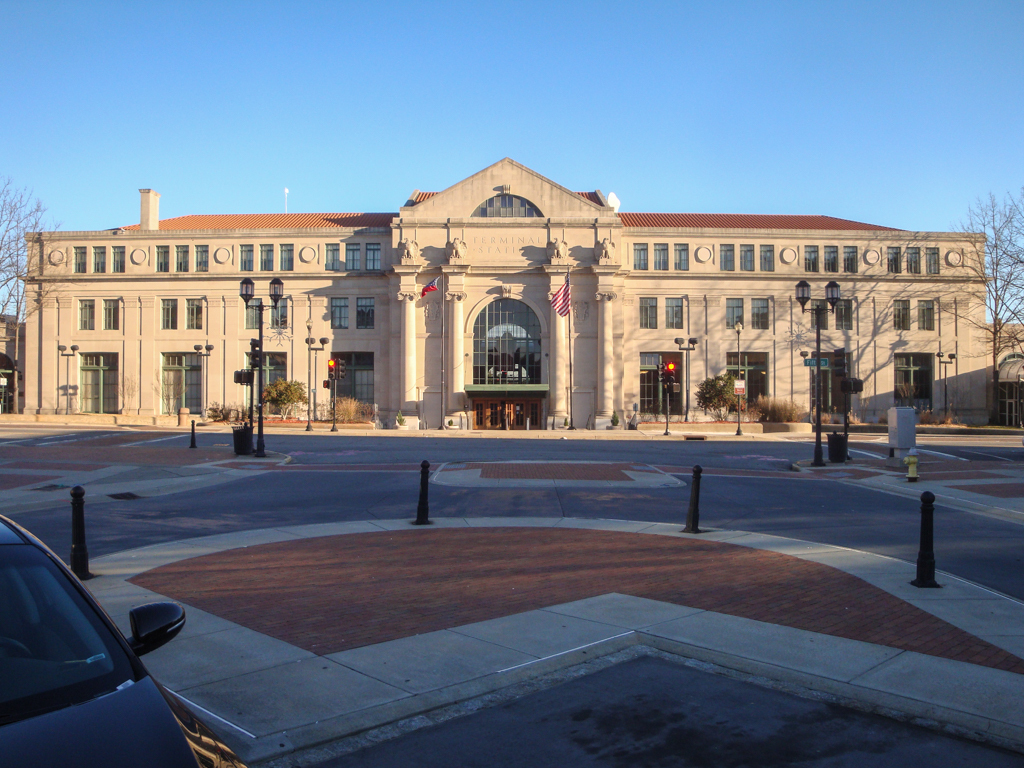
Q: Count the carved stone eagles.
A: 4